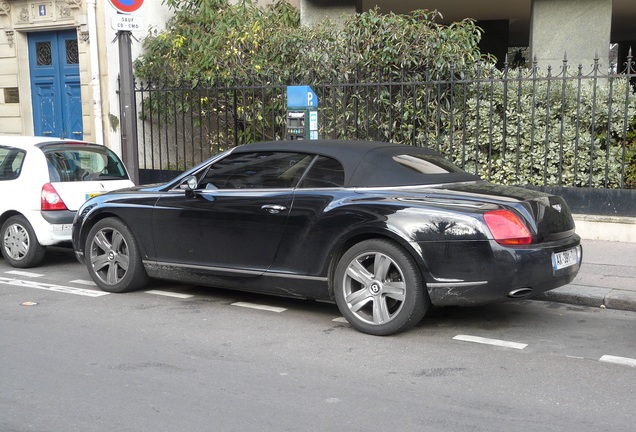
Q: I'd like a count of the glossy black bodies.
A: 1